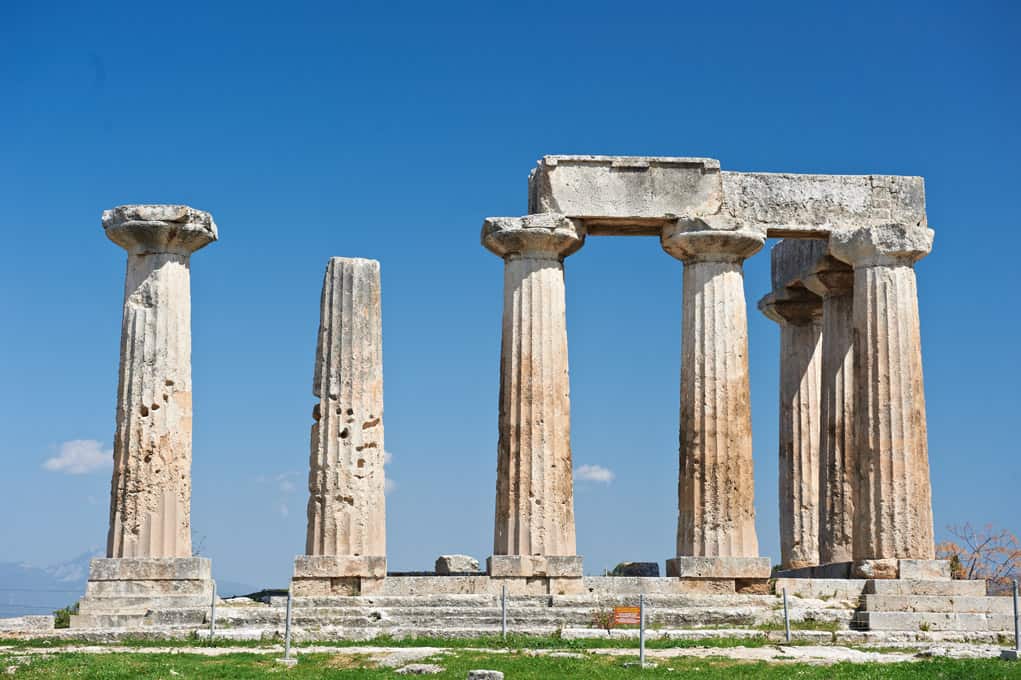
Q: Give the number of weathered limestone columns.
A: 7